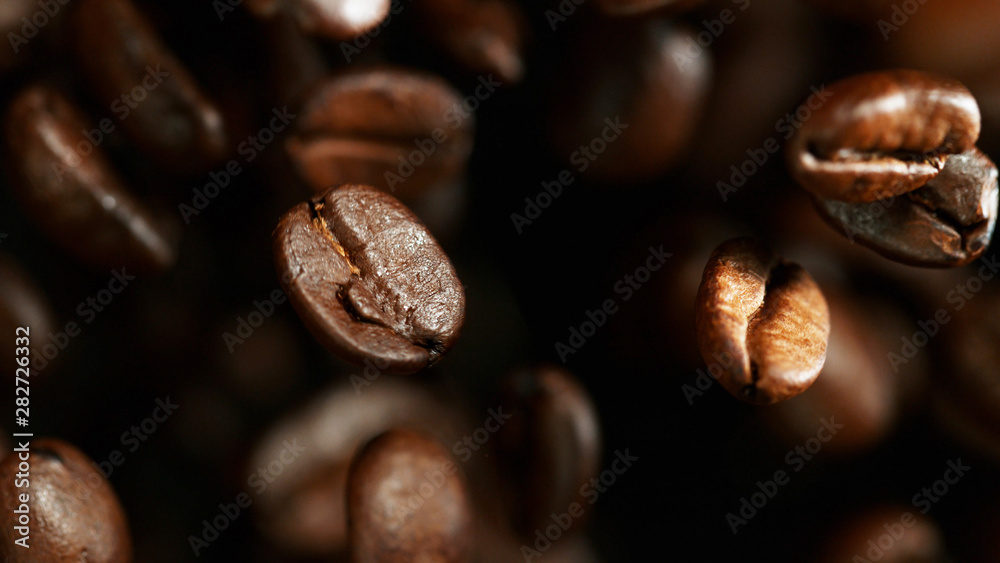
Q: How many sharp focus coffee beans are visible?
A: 4